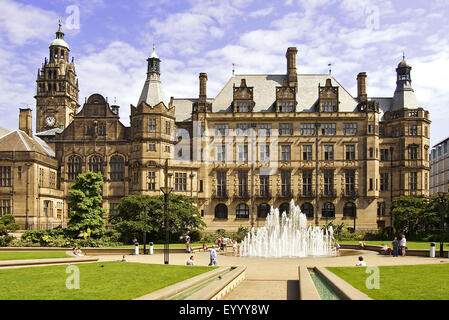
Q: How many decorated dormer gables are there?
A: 3